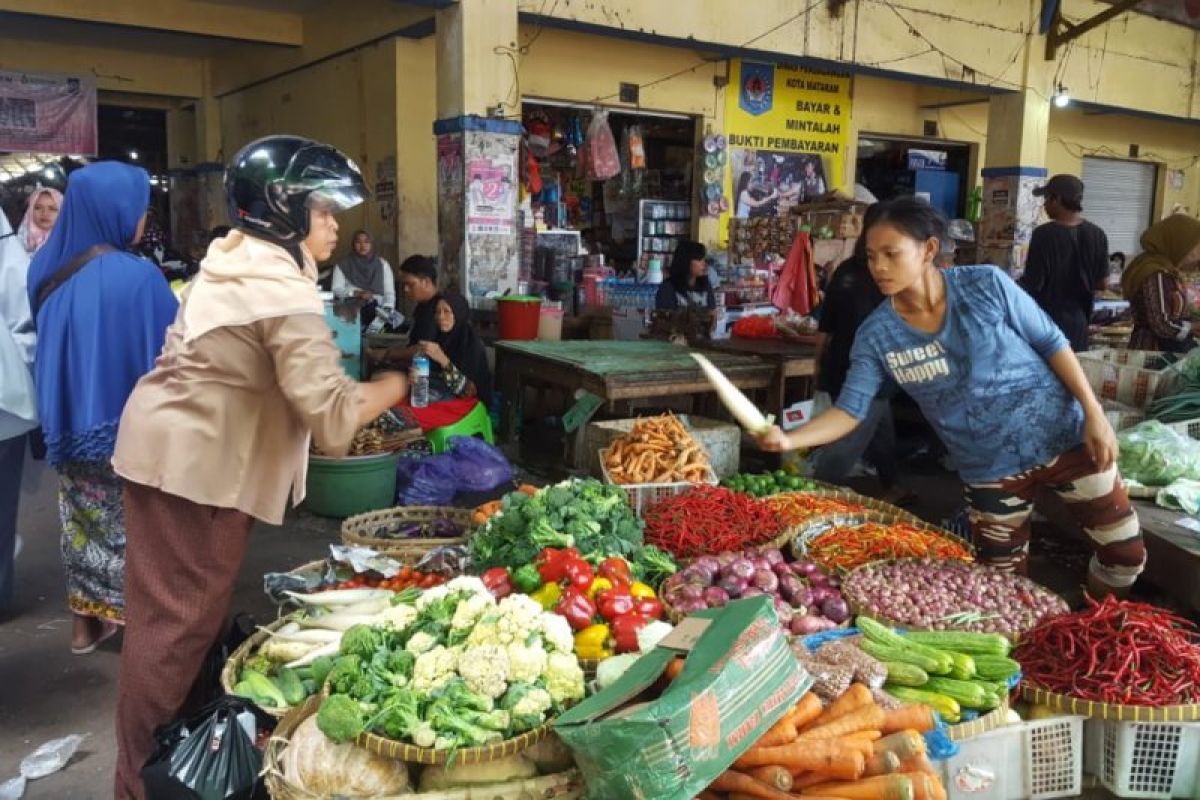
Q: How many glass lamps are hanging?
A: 1